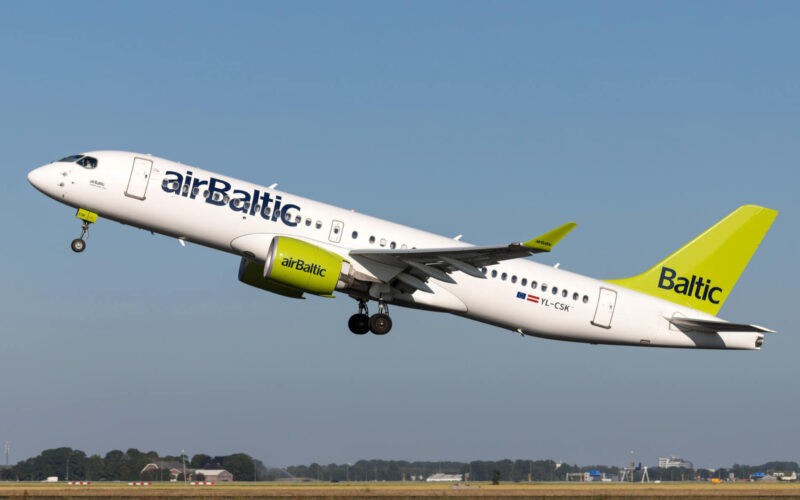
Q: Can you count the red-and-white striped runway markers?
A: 3